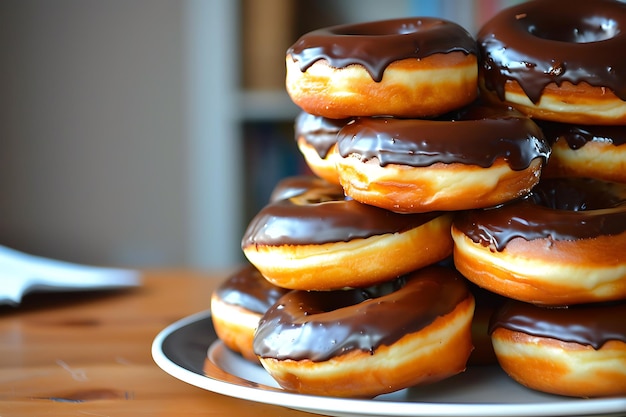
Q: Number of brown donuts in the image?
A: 11